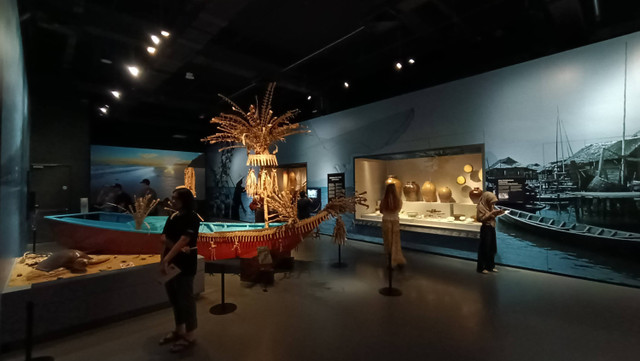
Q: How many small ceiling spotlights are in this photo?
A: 10